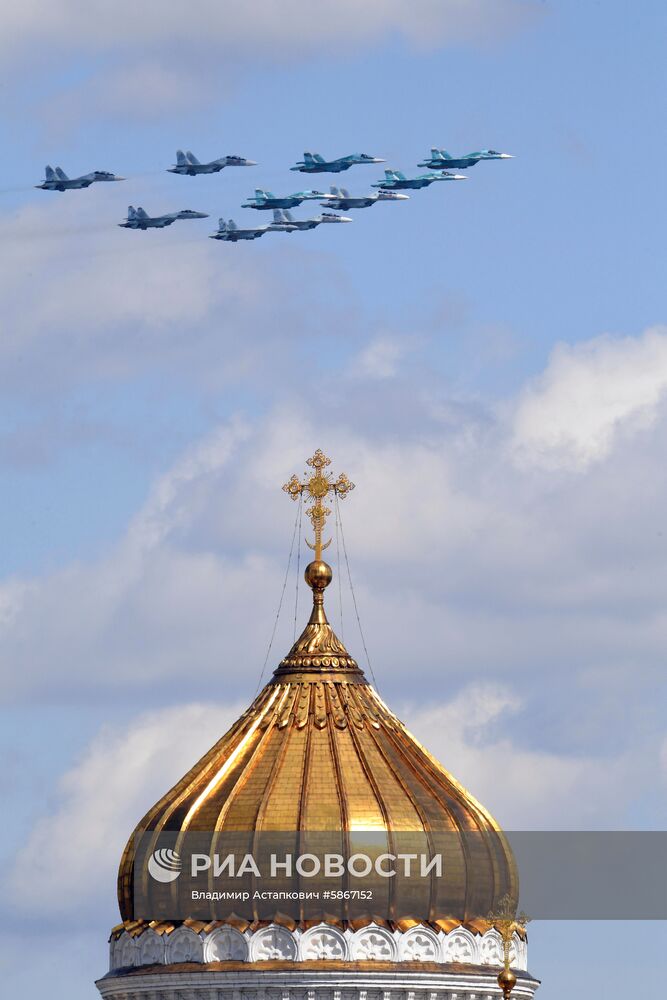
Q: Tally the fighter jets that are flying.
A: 10